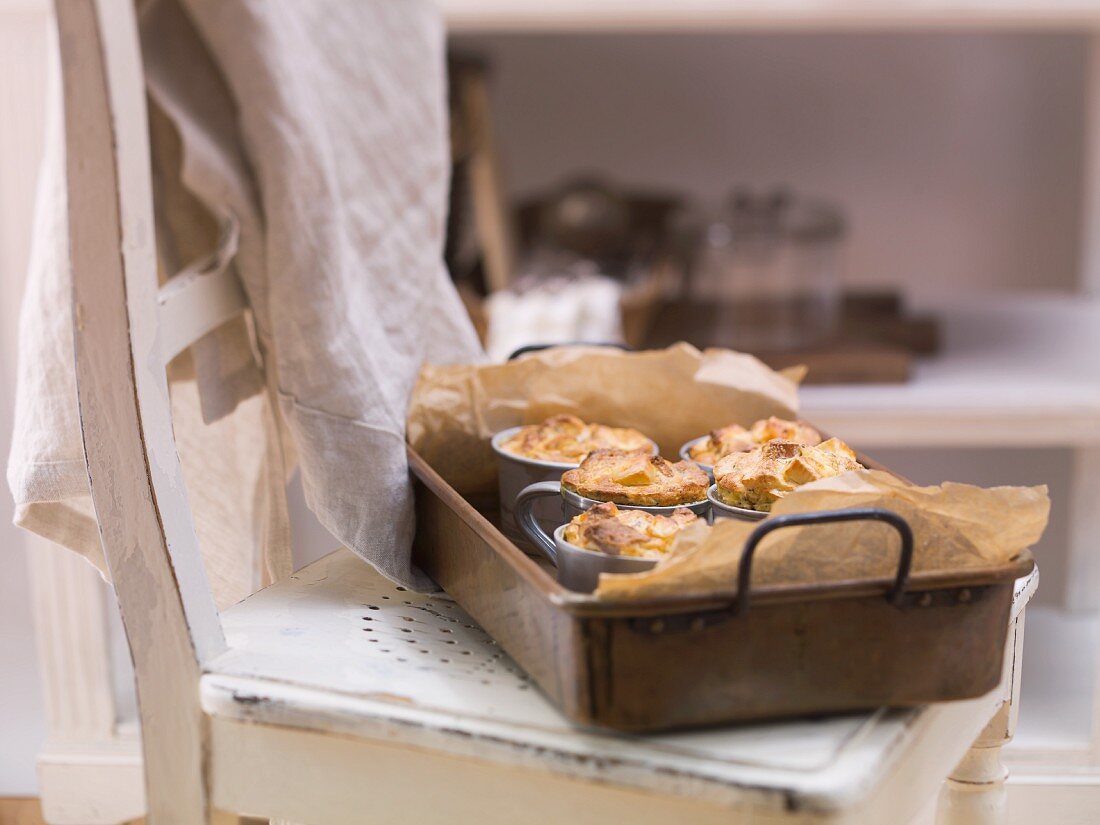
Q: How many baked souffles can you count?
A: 5